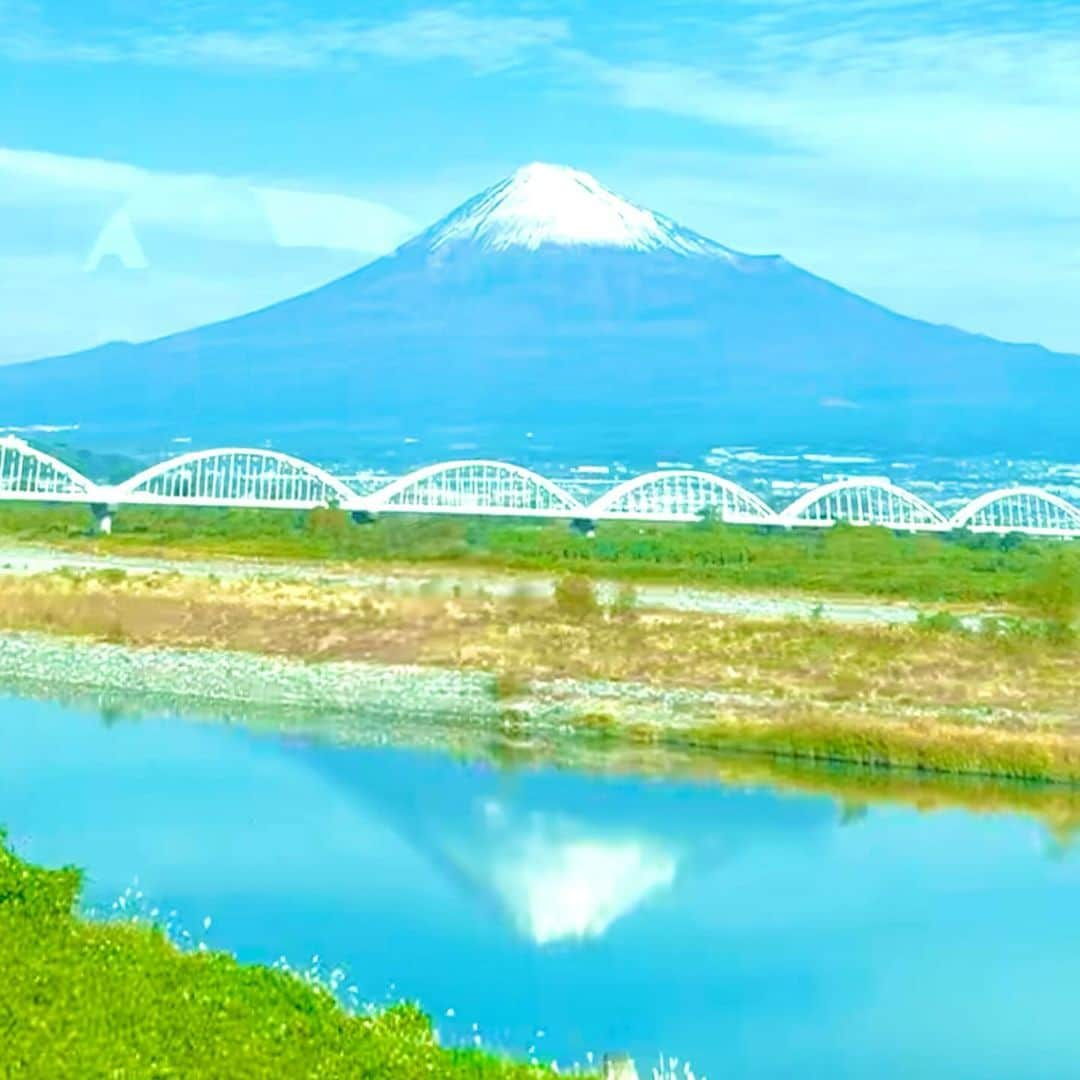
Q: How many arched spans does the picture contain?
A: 6